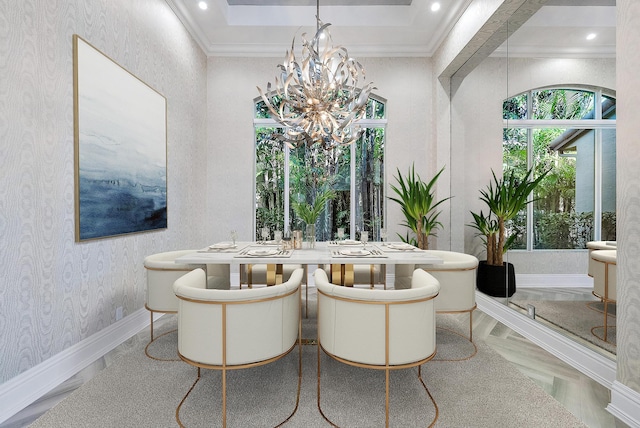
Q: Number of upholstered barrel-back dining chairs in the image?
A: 6